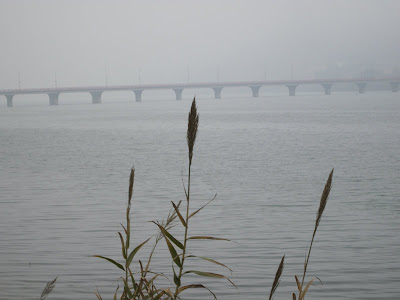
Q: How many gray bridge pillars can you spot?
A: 11